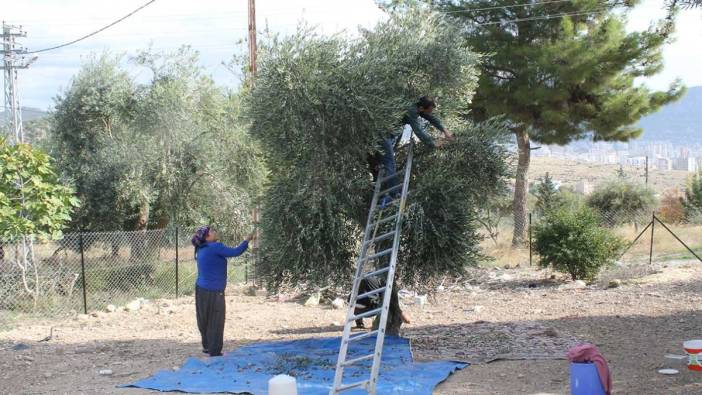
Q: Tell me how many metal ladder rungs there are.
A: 12